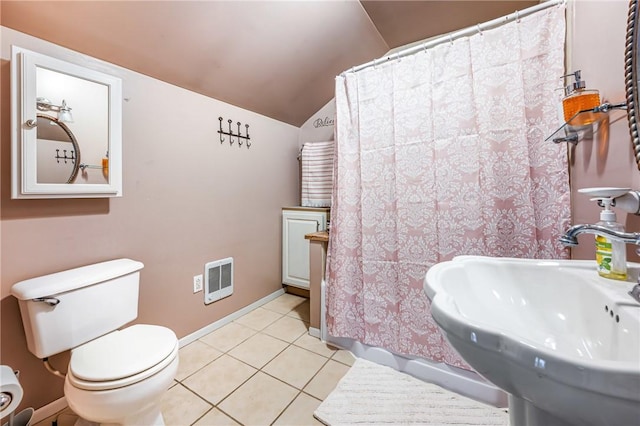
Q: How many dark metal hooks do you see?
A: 4